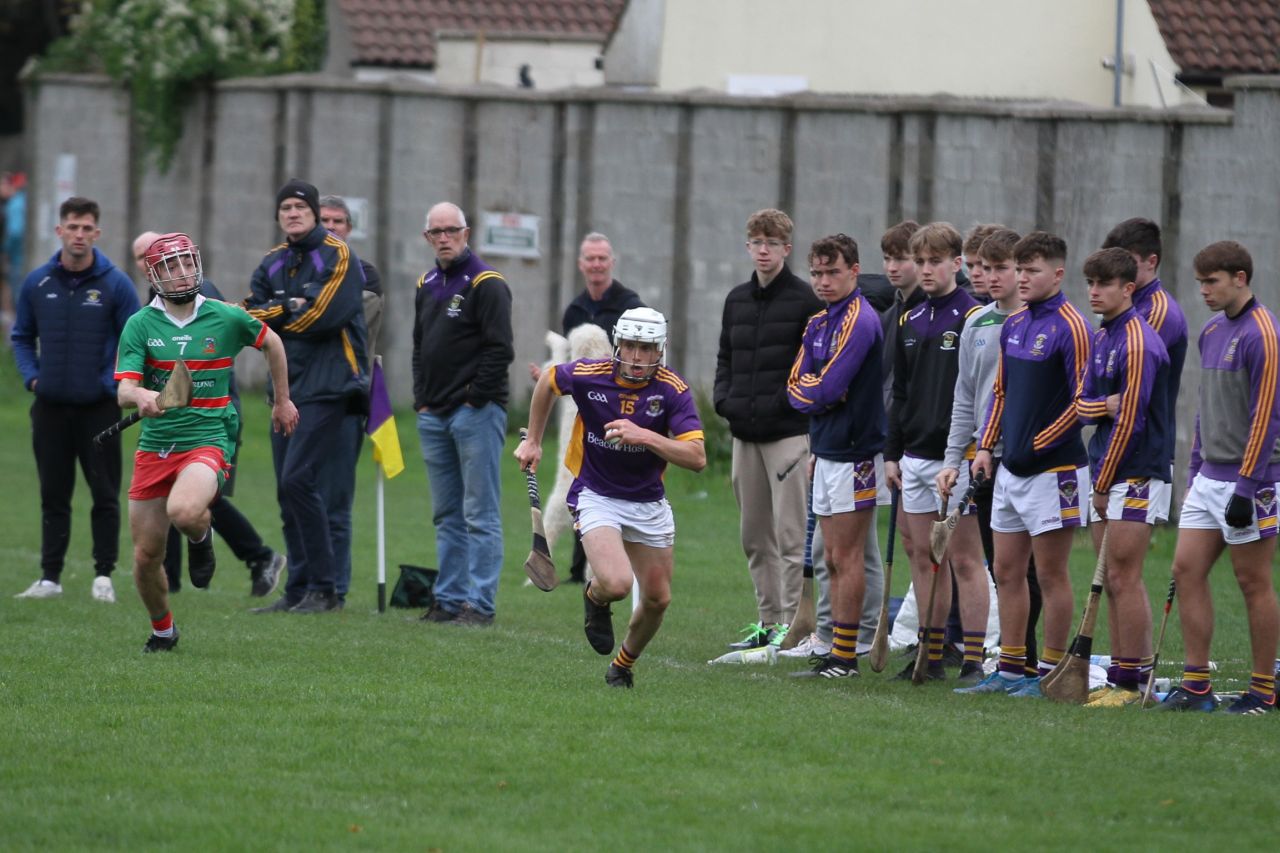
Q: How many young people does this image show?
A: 12